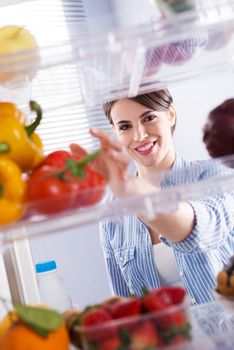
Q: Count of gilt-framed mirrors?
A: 0